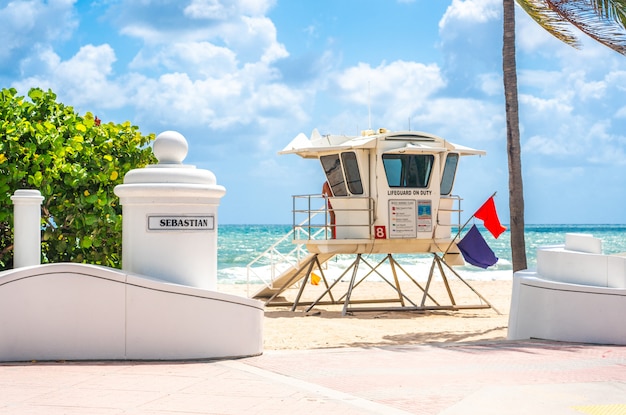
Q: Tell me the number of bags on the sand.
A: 0